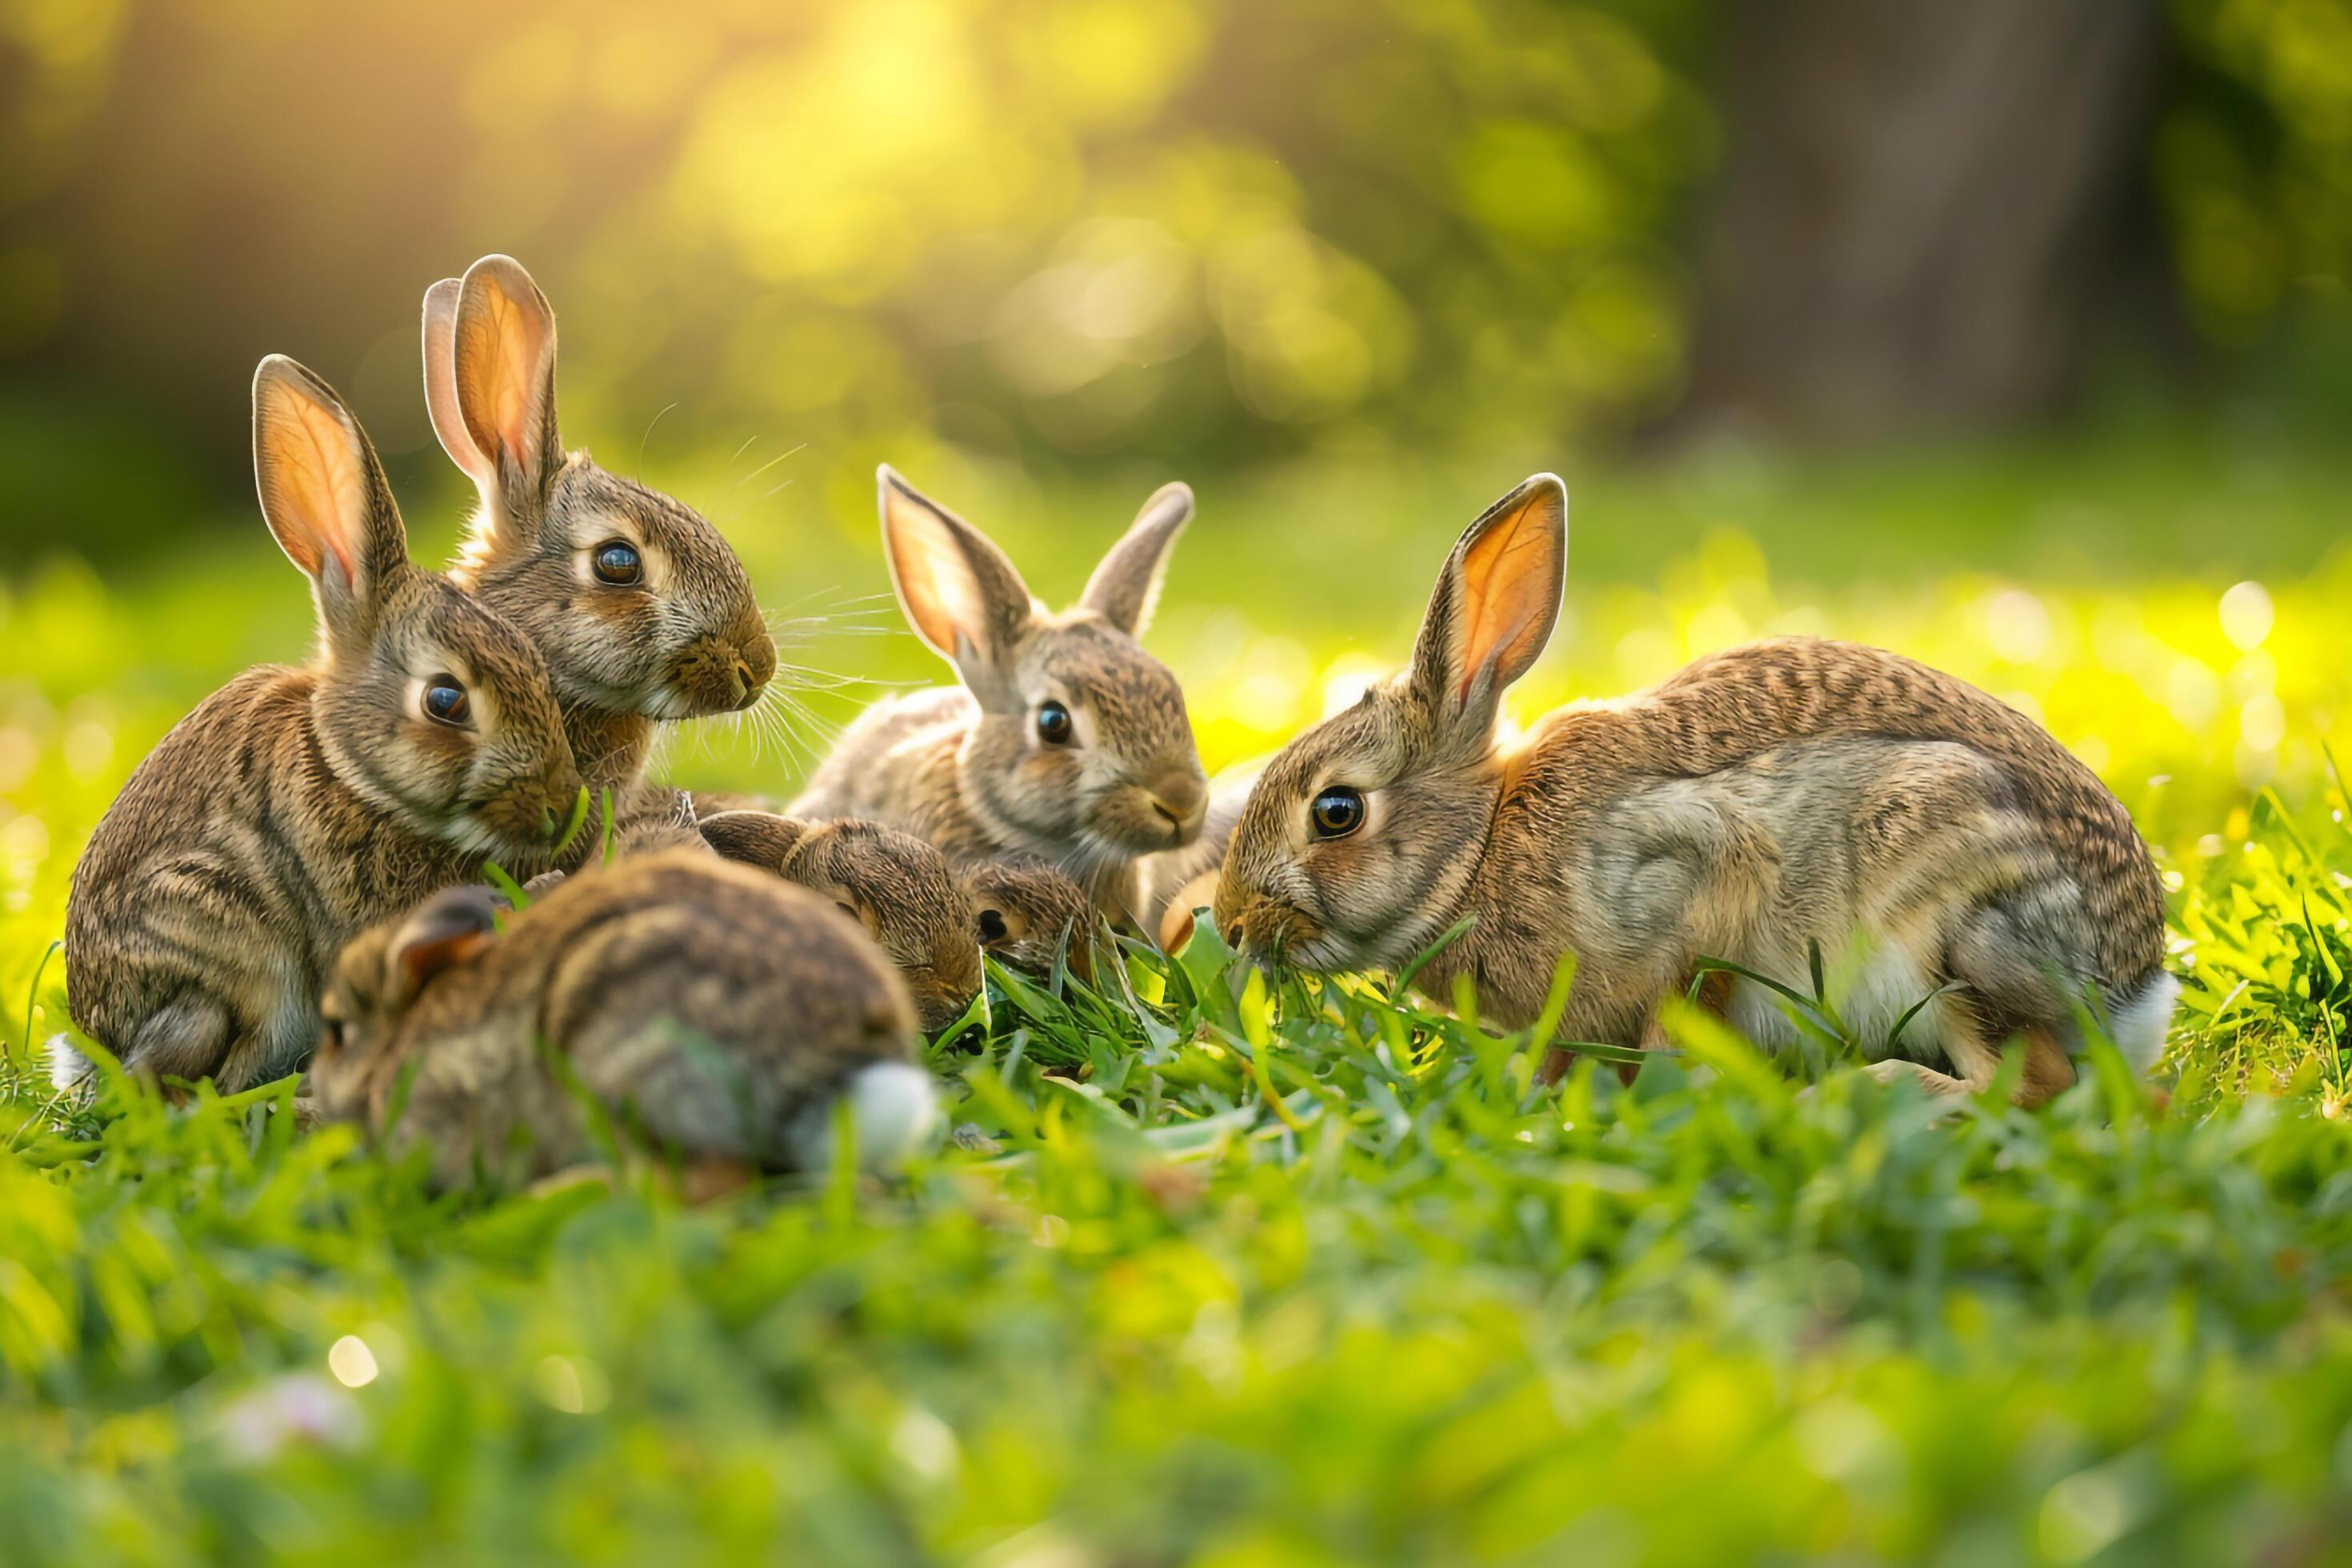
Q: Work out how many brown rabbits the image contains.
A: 7